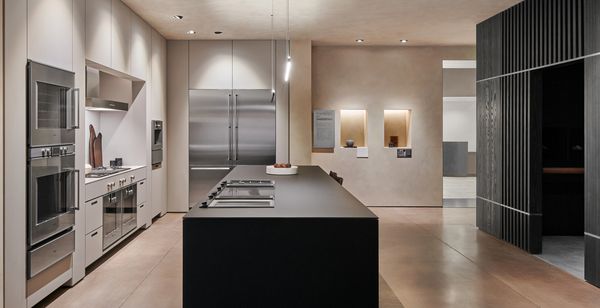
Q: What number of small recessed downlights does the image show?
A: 5